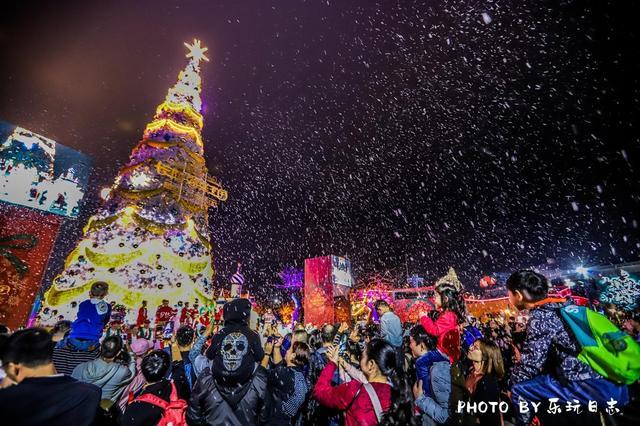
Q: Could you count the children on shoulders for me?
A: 5